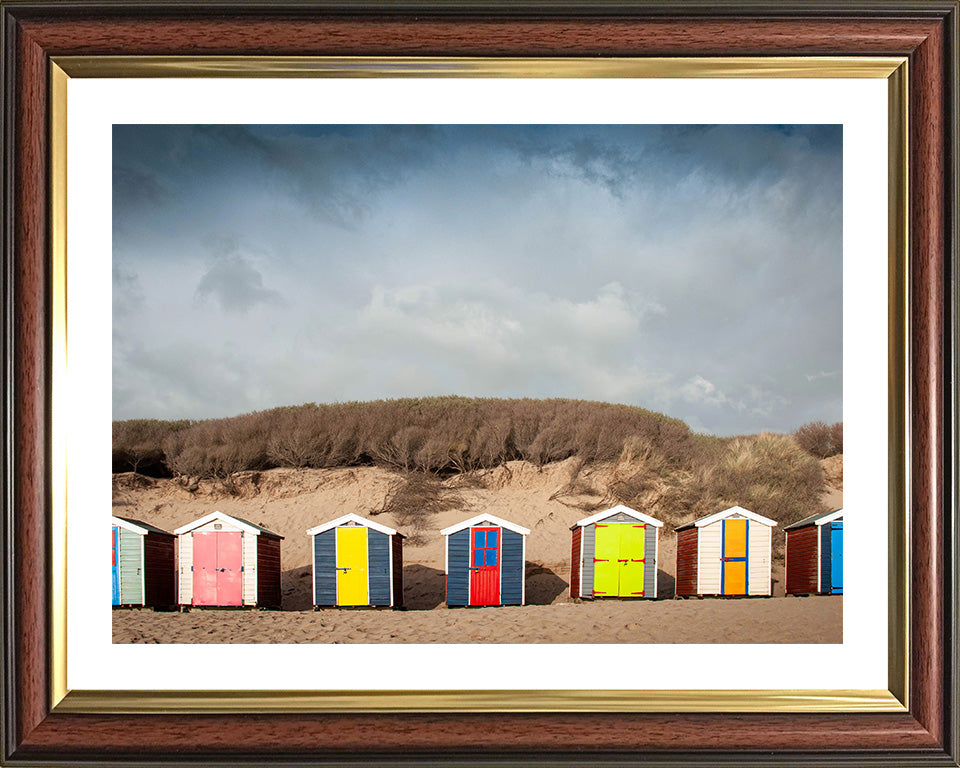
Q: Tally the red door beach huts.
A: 1